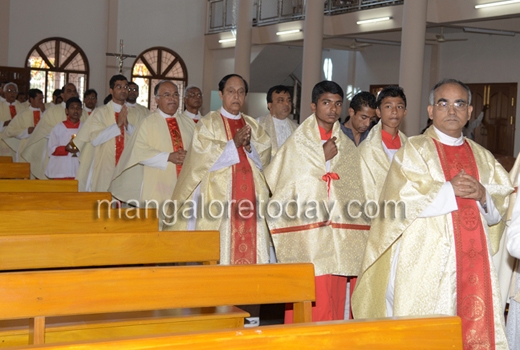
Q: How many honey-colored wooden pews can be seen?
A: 8